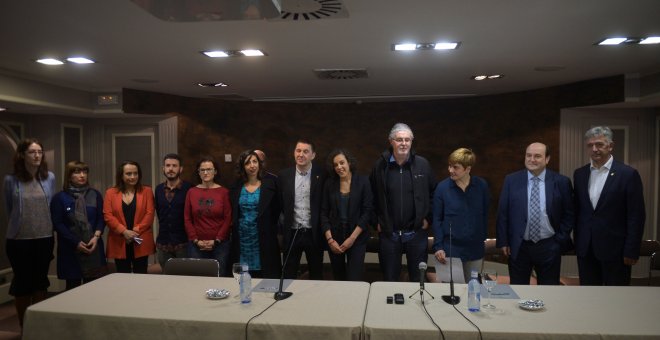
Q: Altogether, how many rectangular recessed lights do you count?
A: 8